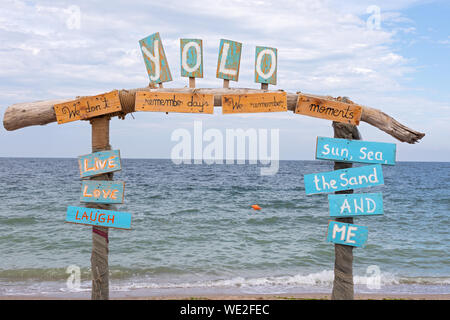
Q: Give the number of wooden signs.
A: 15